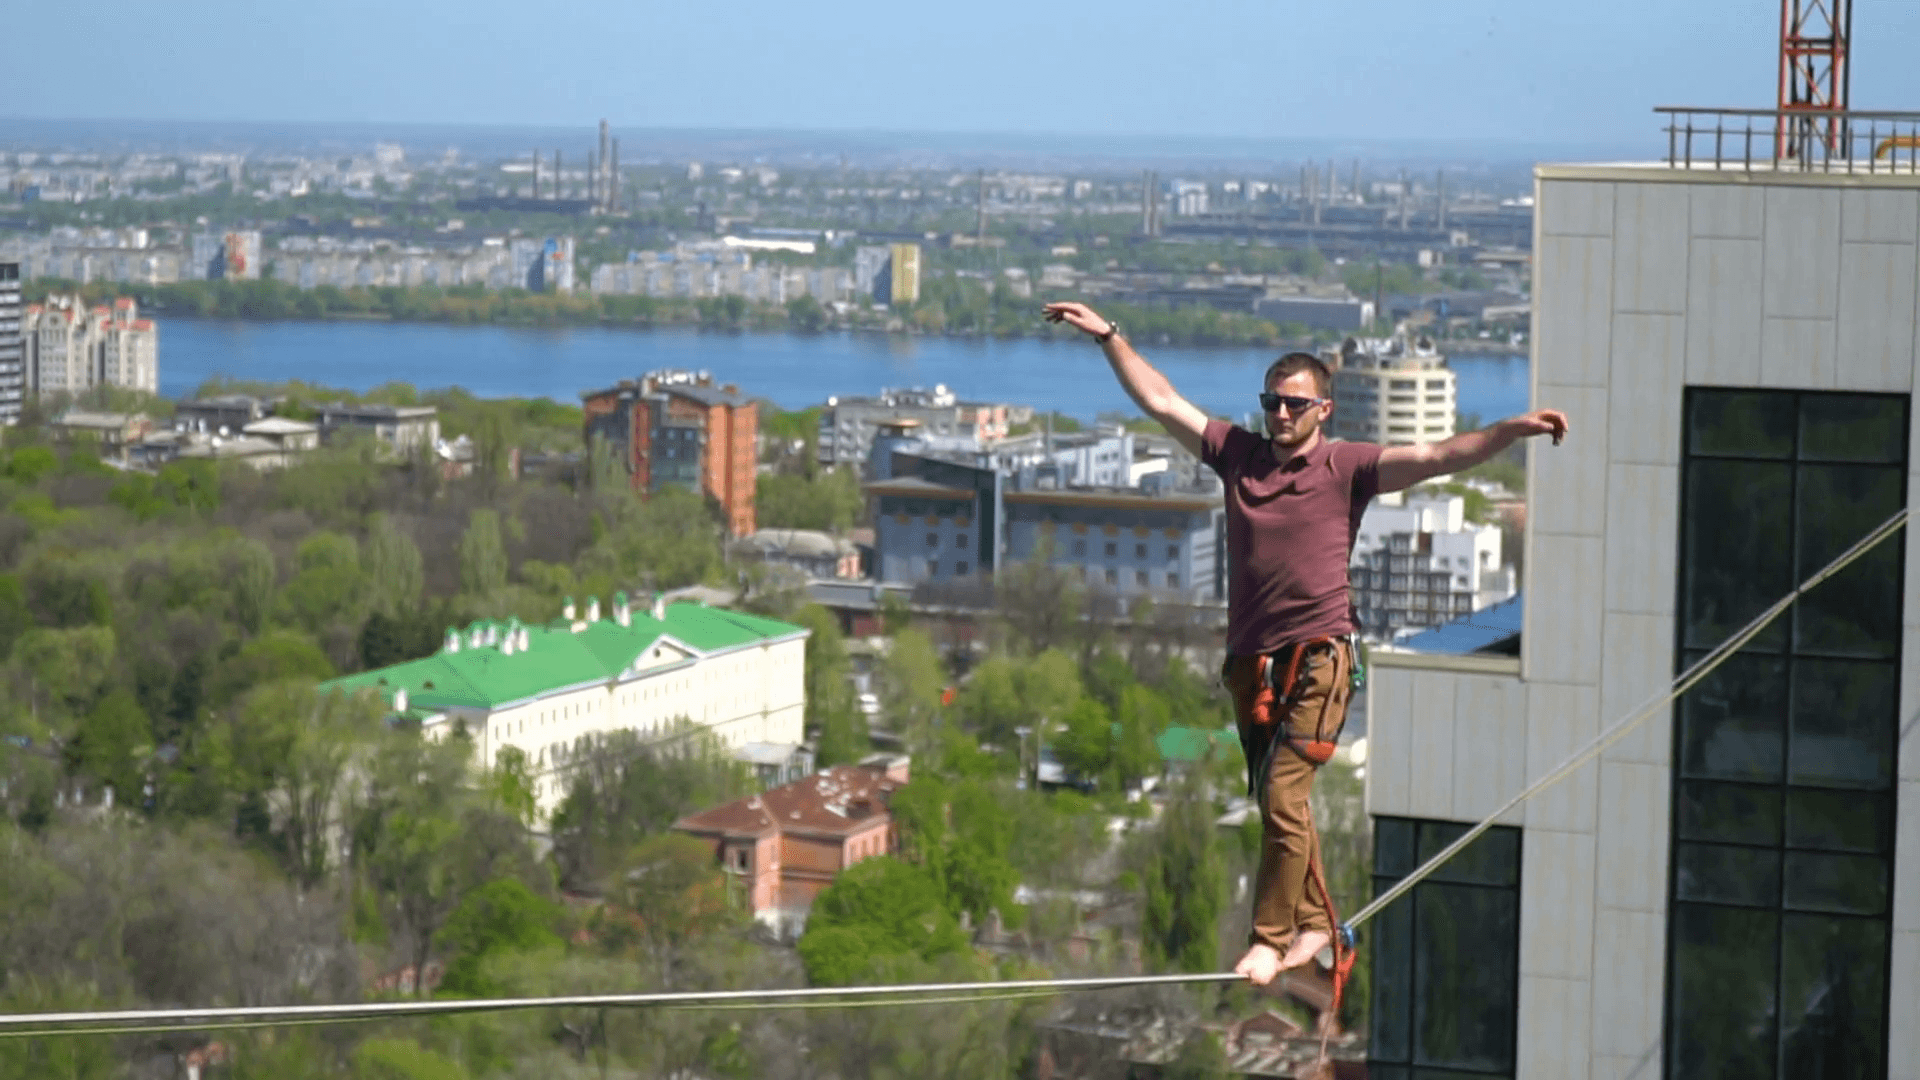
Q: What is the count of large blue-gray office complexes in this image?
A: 1